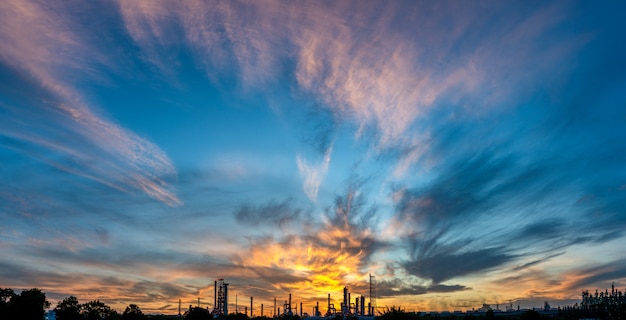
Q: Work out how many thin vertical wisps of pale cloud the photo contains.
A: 1